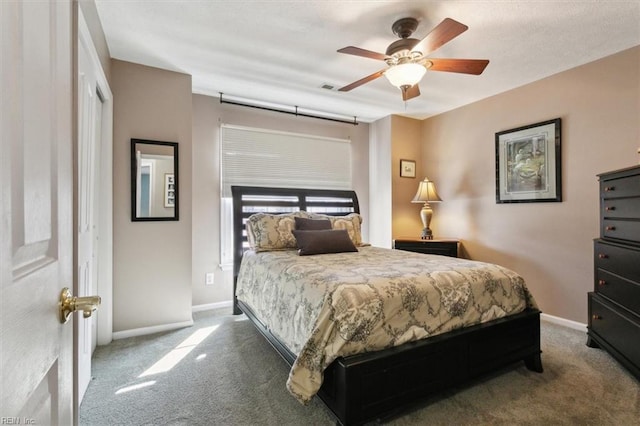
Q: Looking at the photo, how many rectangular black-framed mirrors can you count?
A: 1